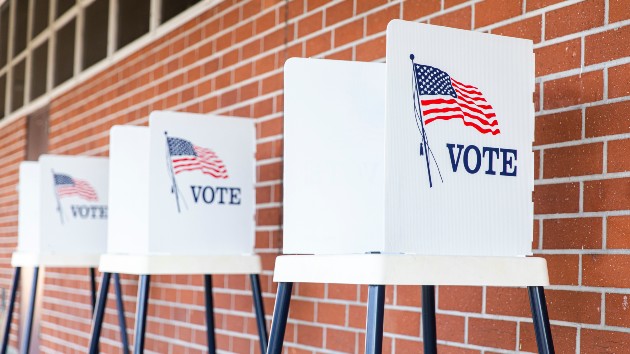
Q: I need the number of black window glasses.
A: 11